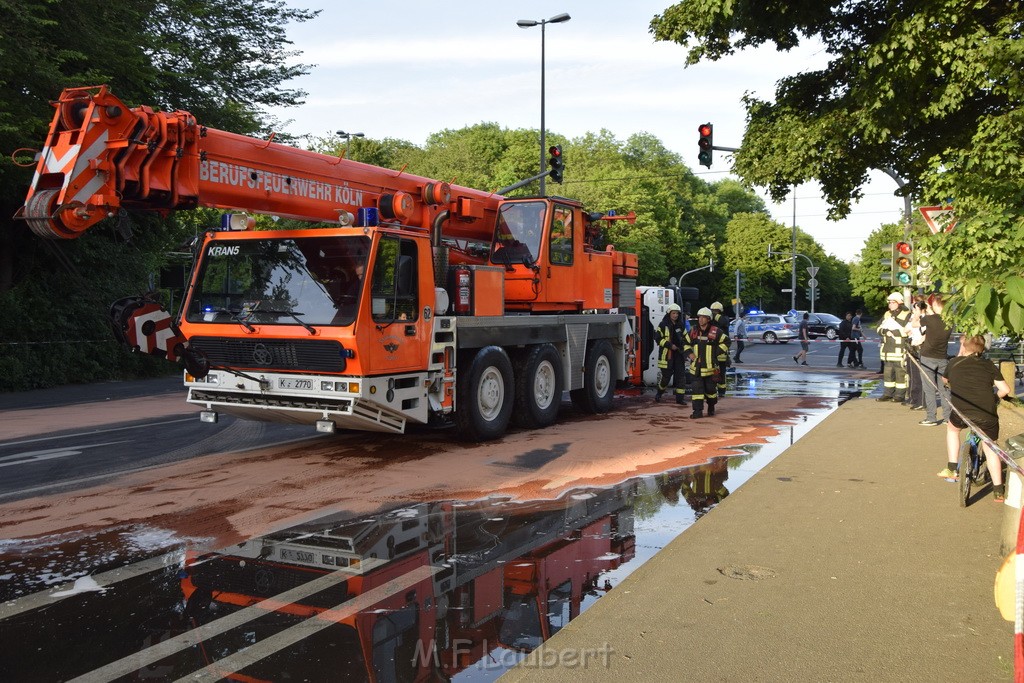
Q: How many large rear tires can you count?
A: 3